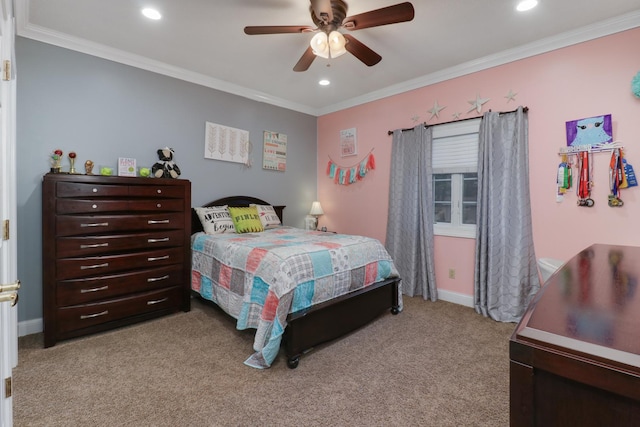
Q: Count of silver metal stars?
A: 5